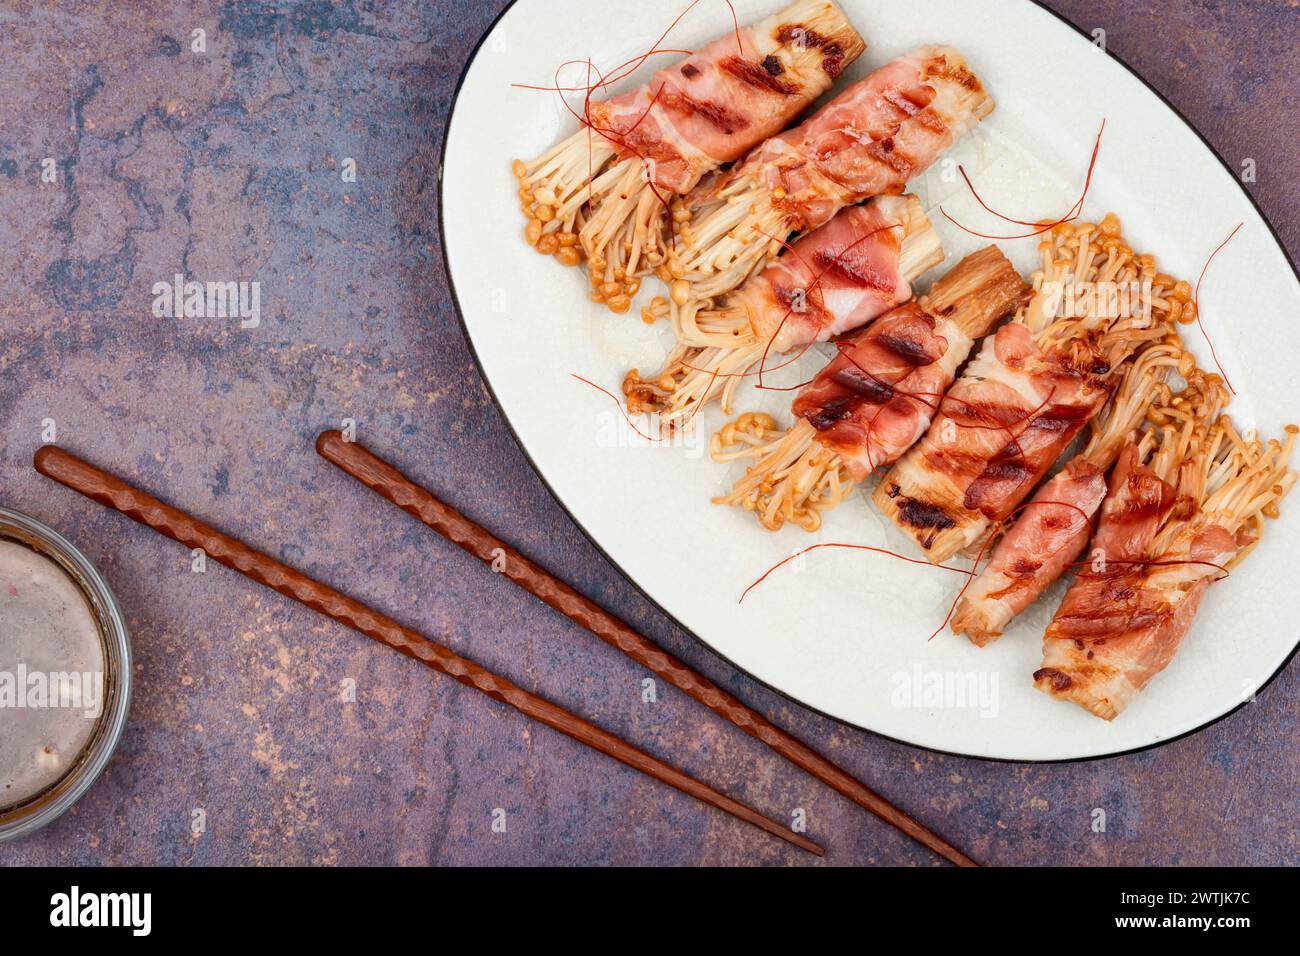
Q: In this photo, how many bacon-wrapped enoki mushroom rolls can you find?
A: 7